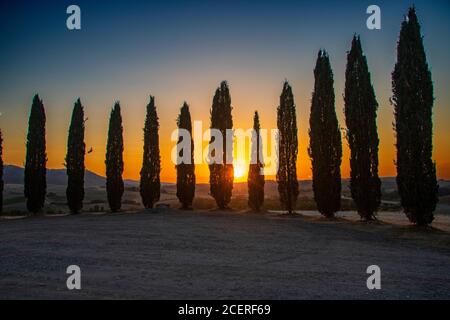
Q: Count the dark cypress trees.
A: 11